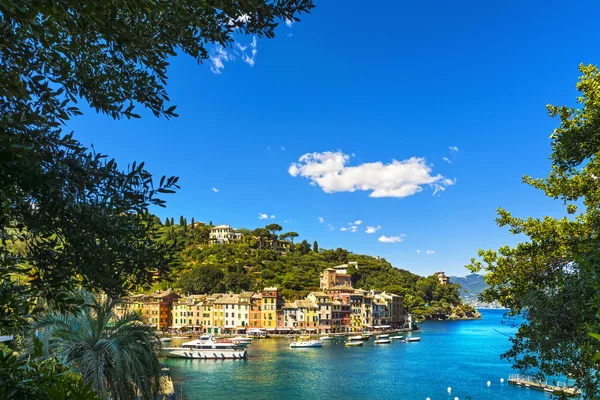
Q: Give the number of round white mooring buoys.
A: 5